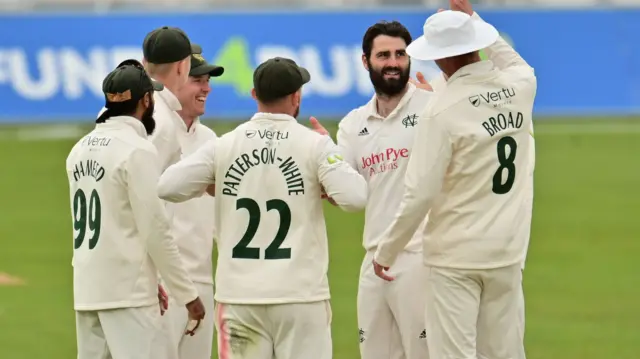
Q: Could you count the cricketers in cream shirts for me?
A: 6